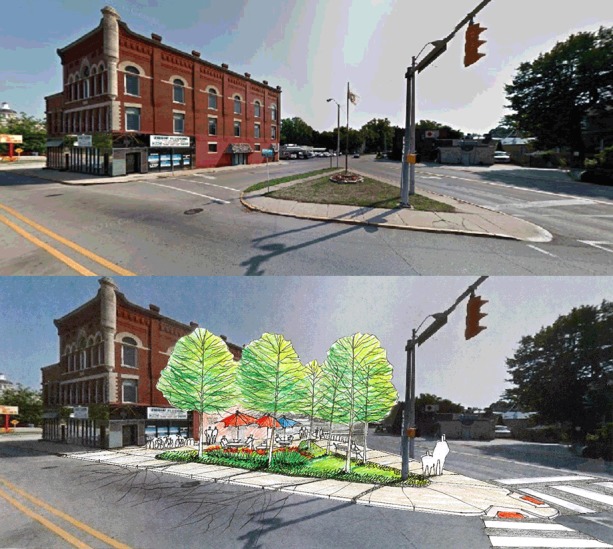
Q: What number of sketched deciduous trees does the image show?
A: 6